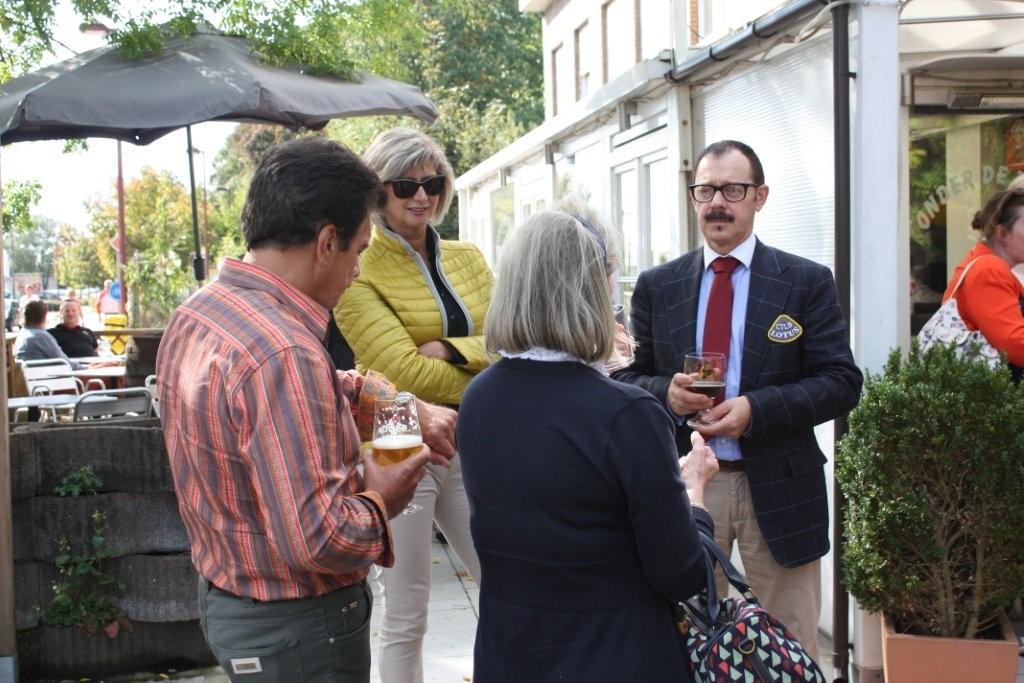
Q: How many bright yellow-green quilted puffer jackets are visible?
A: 1